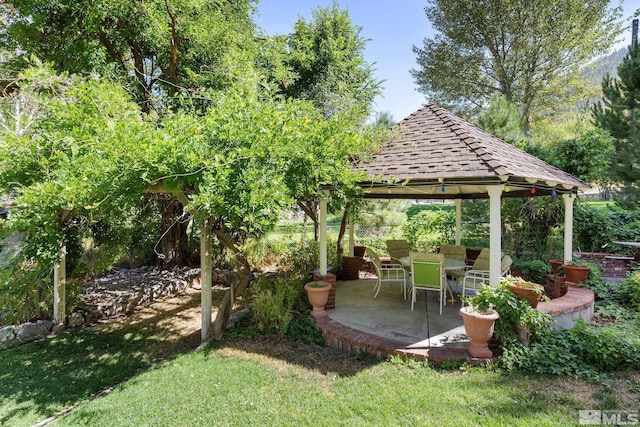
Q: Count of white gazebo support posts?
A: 5